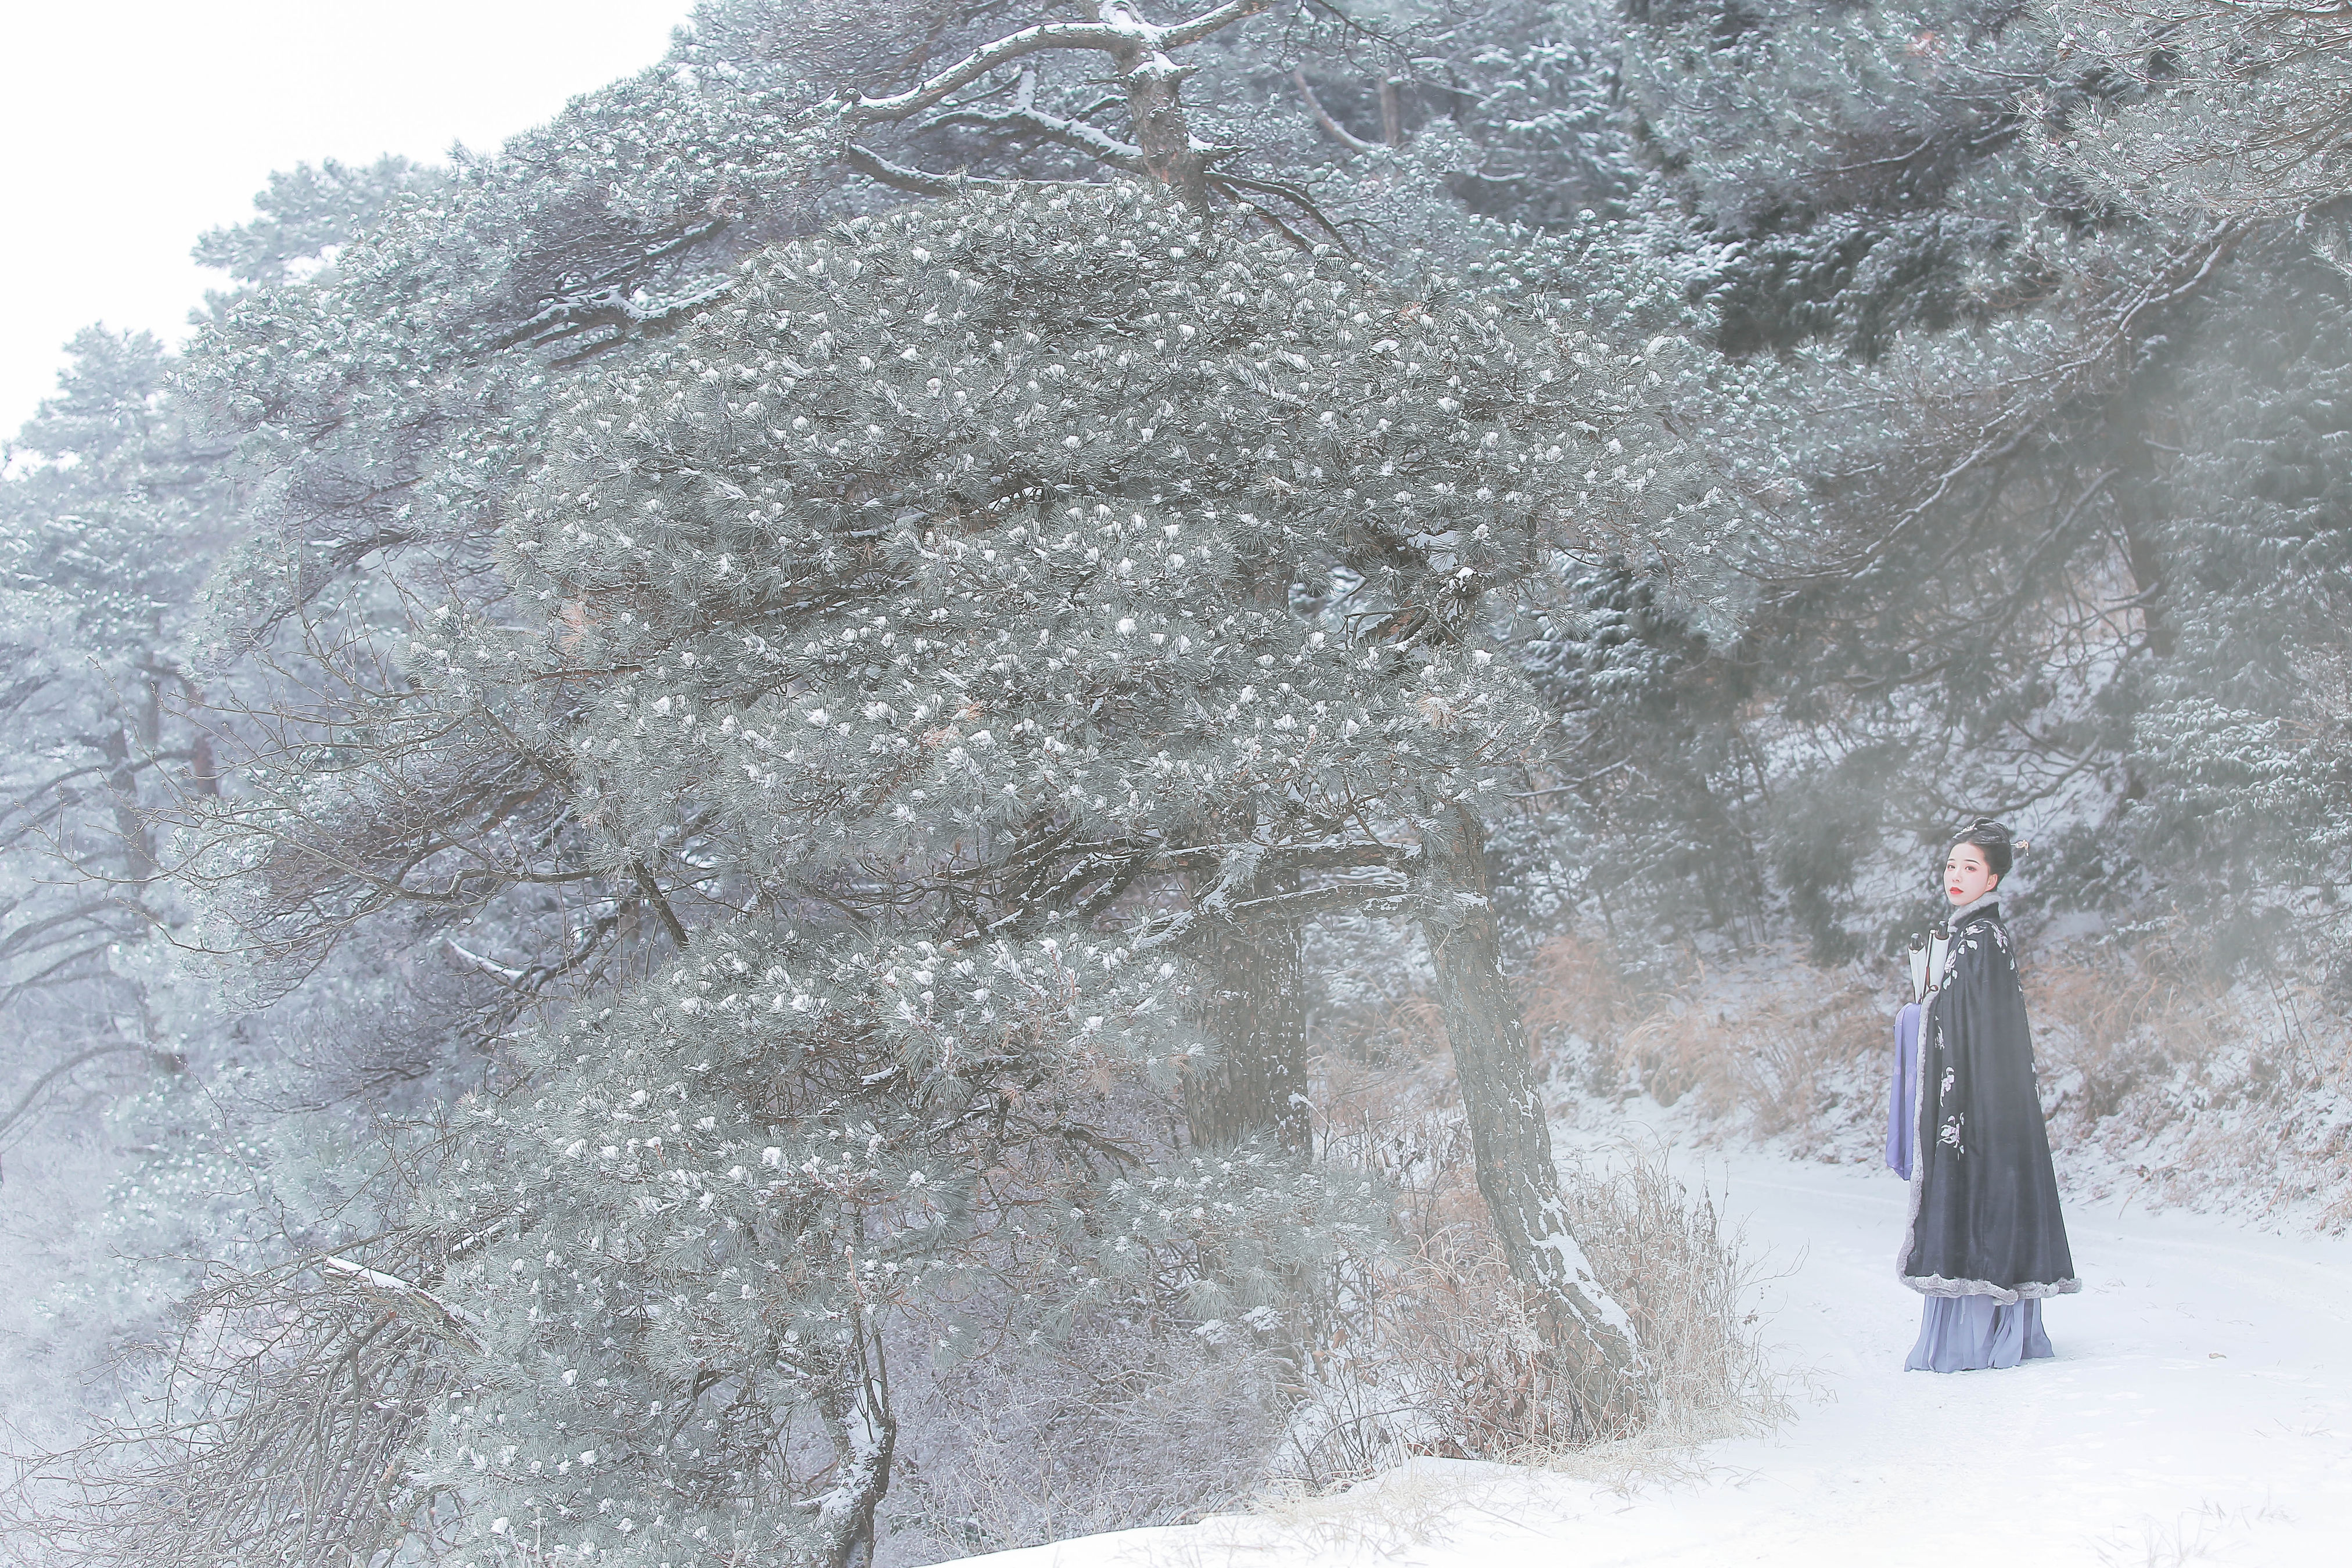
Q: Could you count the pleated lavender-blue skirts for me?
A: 1